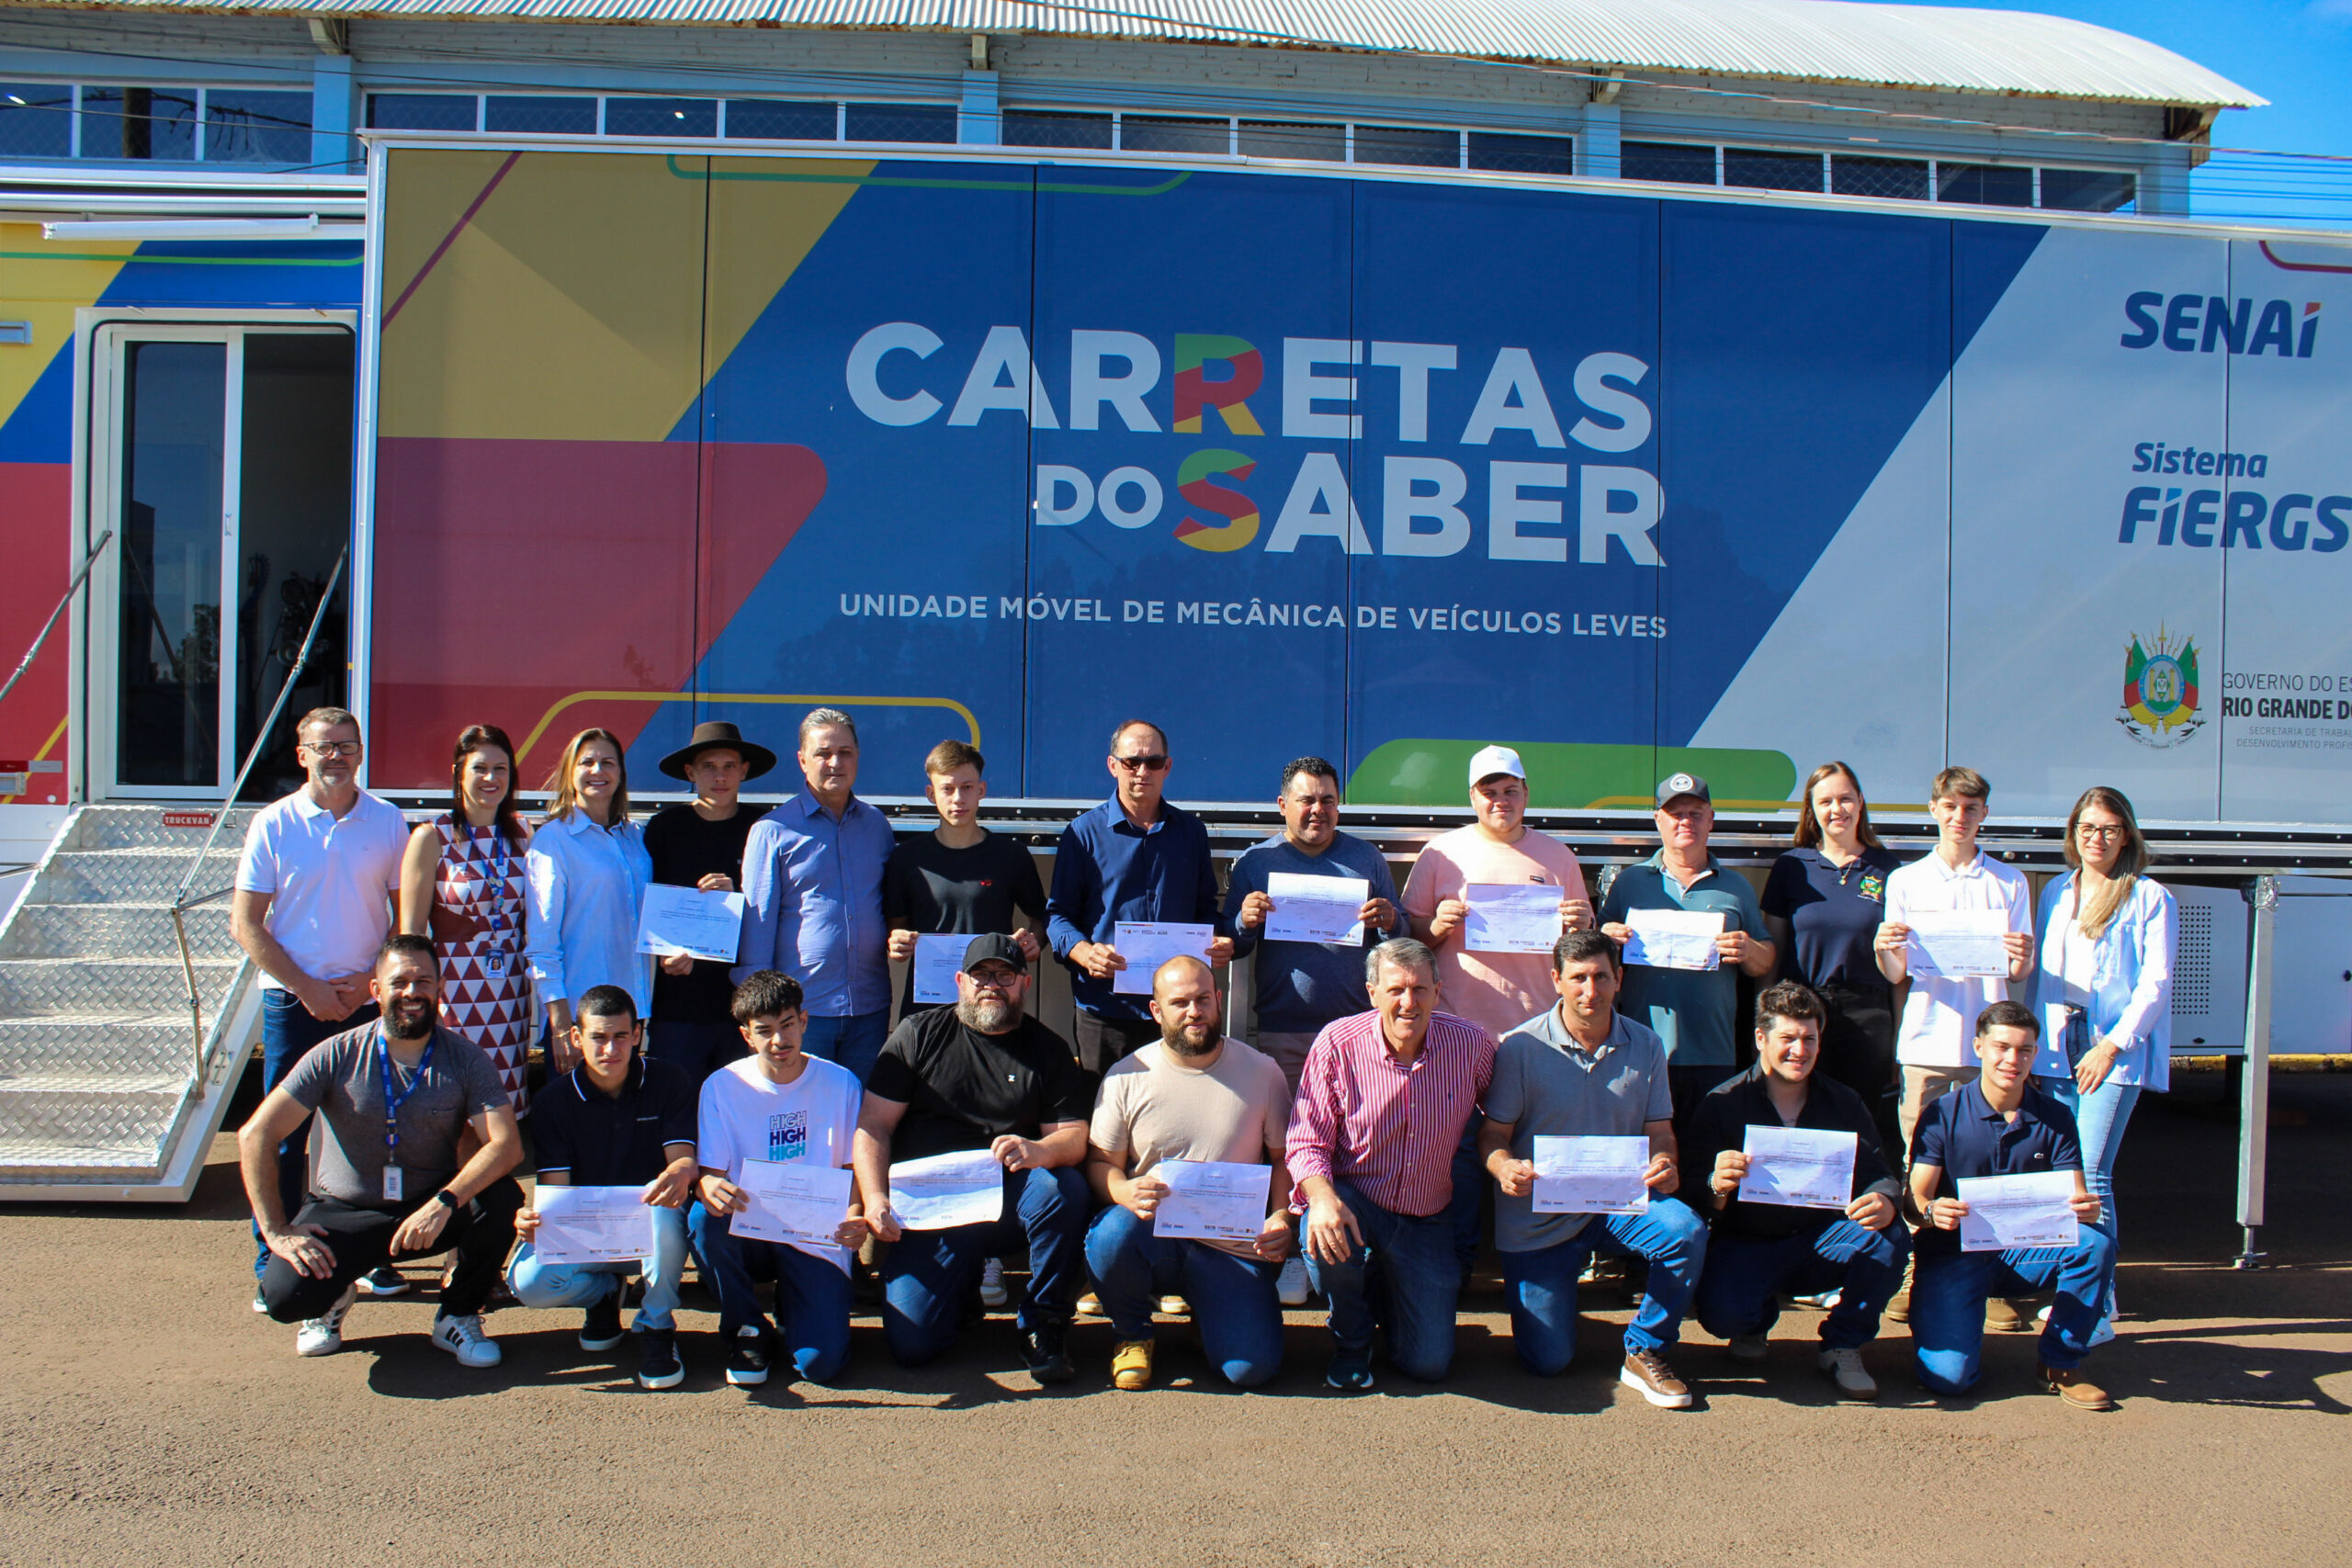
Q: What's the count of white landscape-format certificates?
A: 14